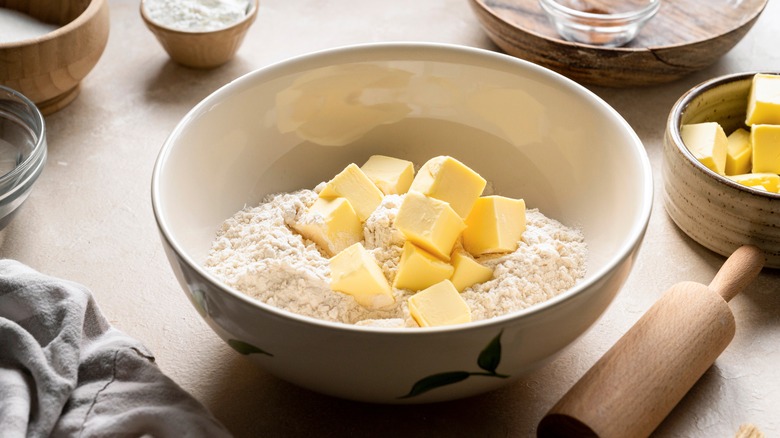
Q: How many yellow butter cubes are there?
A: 15